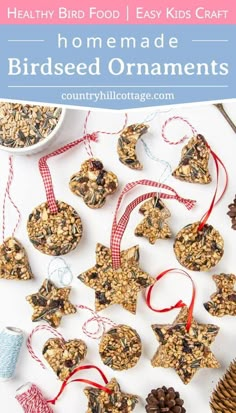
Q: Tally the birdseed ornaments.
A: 14